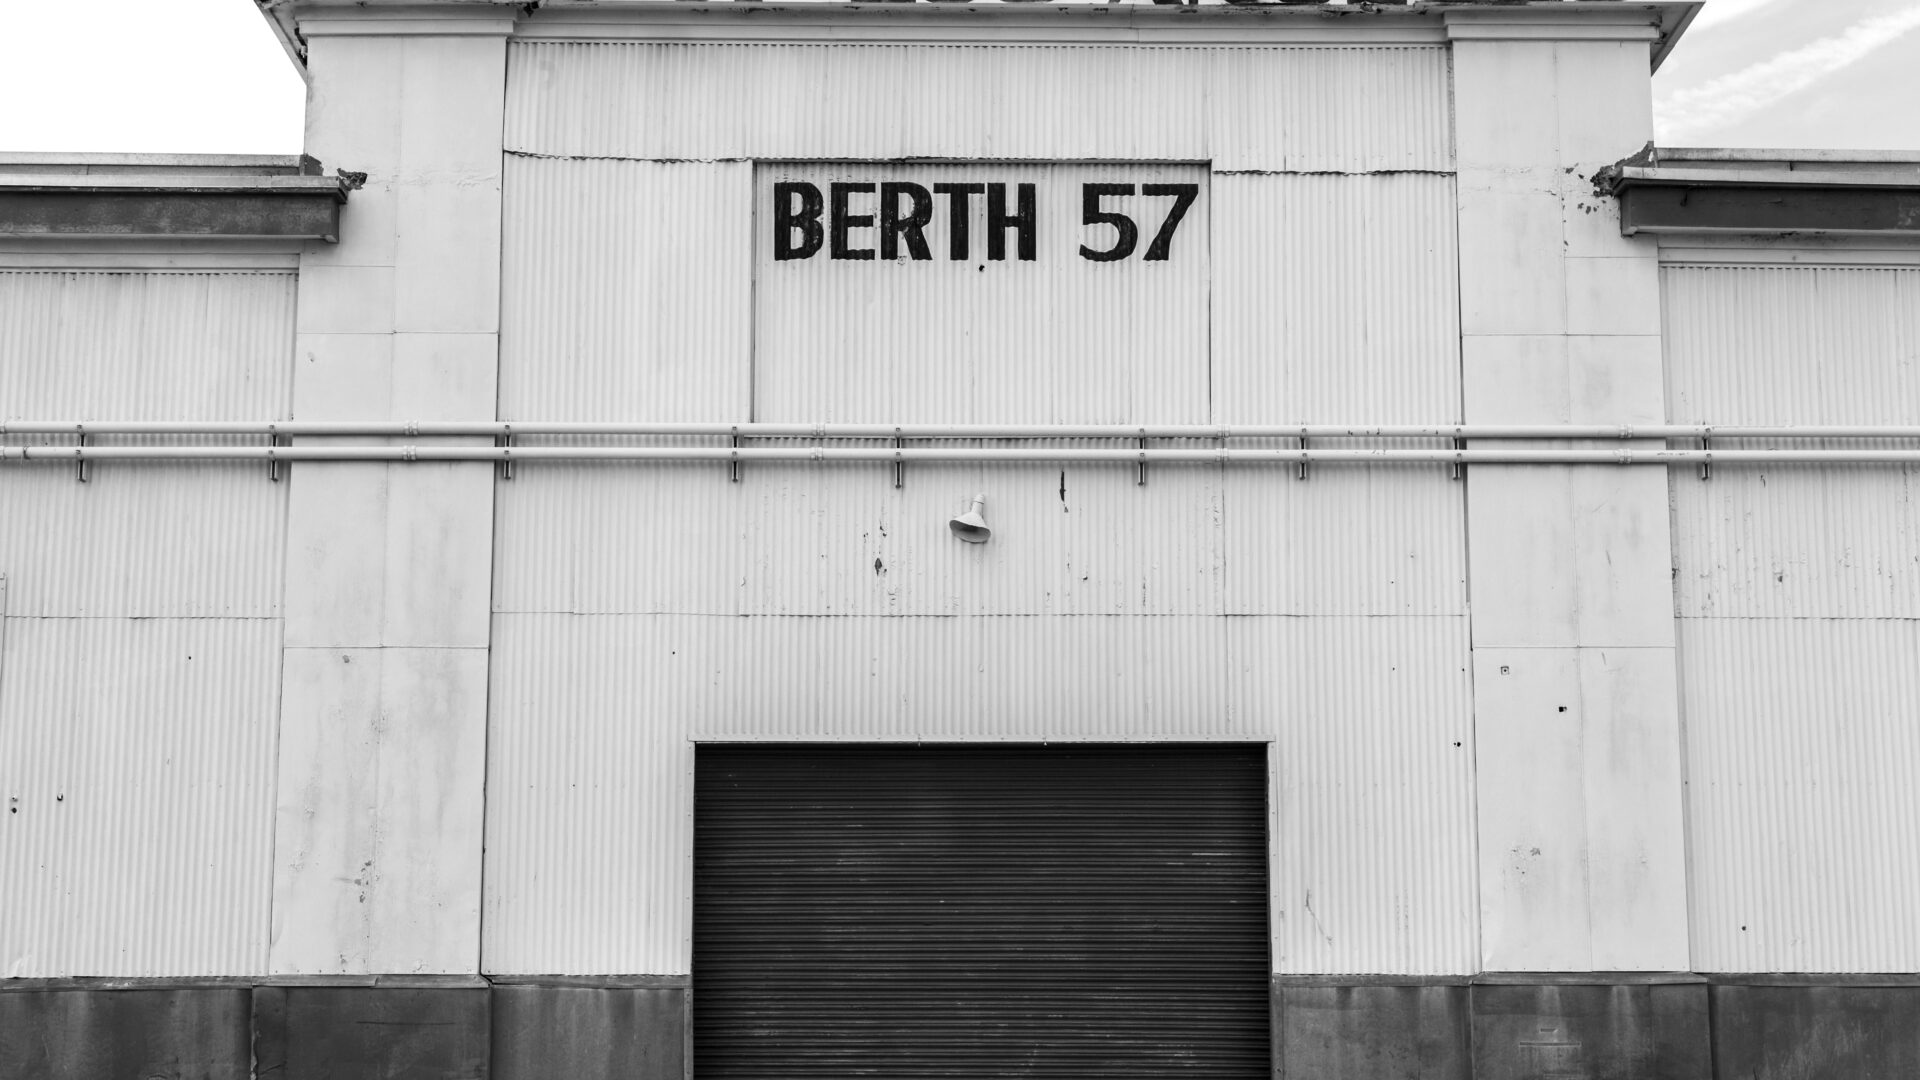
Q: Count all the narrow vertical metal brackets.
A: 9